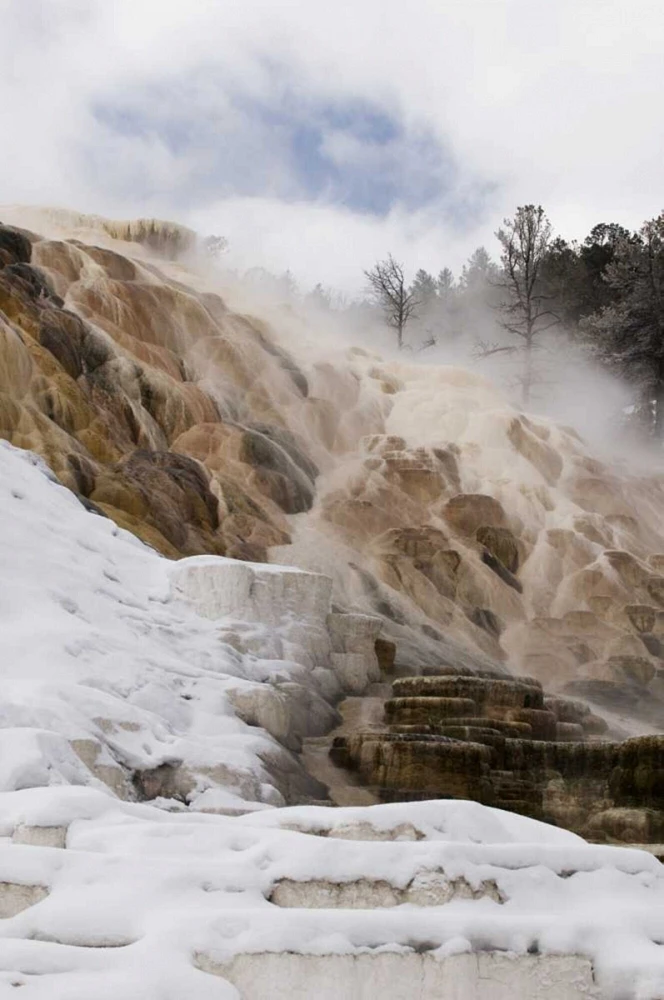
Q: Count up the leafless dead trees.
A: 2